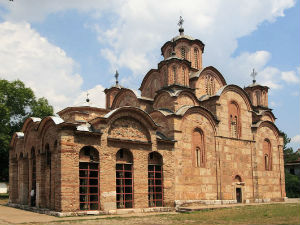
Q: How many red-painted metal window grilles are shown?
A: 3